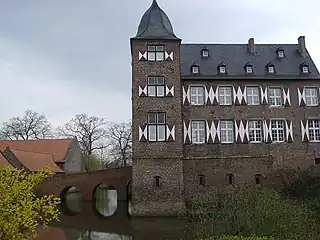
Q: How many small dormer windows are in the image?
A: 7